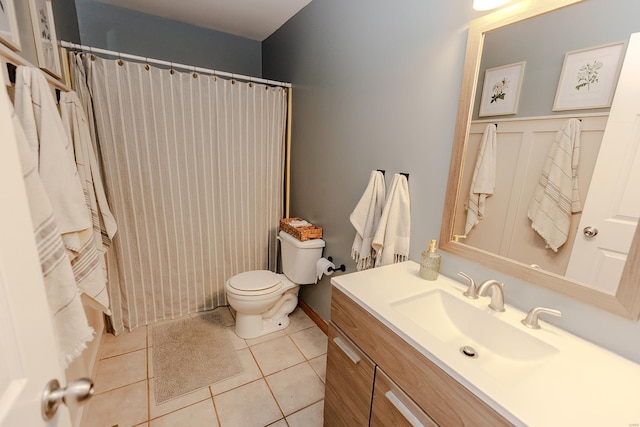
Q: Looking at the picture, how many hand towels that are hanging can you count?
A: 2